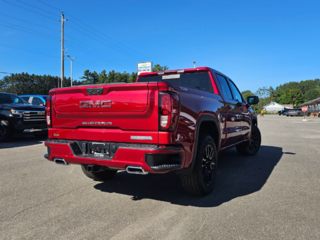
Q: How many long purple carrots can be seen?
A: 0